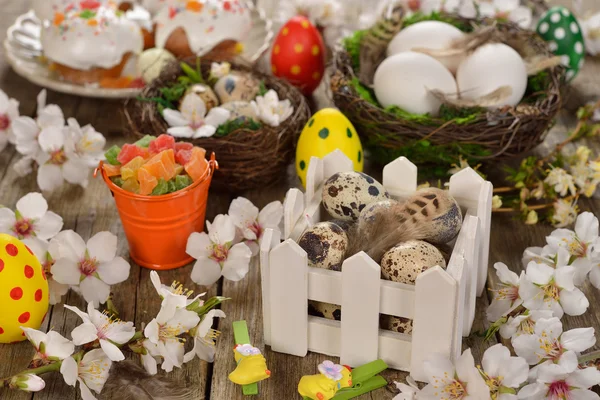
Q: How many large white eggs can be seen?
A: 3